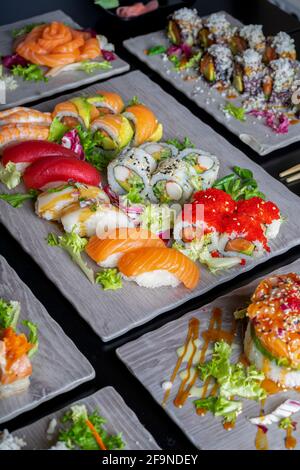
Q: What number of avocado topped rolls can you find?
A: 4